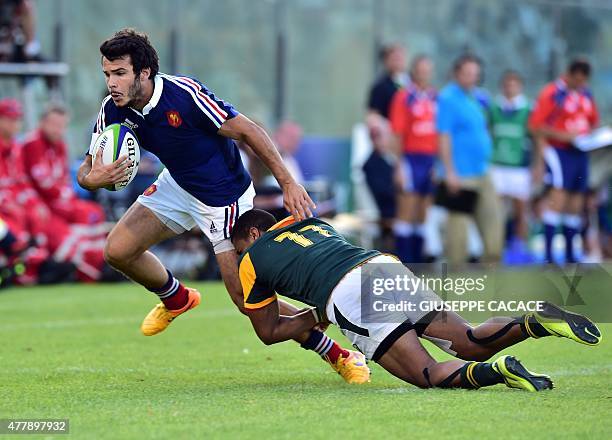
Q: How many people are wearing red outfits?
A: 4